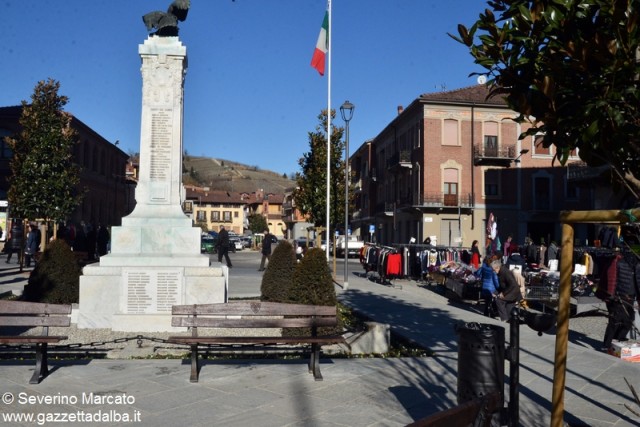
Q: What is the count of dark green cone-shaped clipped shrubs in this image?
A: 3